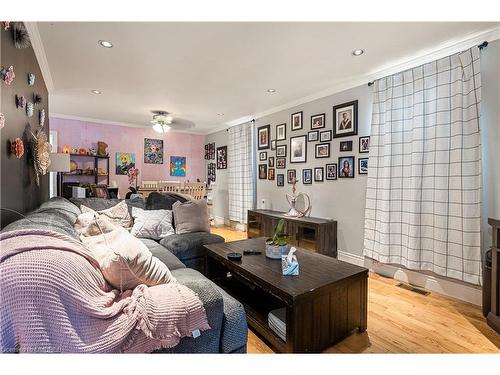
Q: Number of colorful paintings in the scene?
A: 3